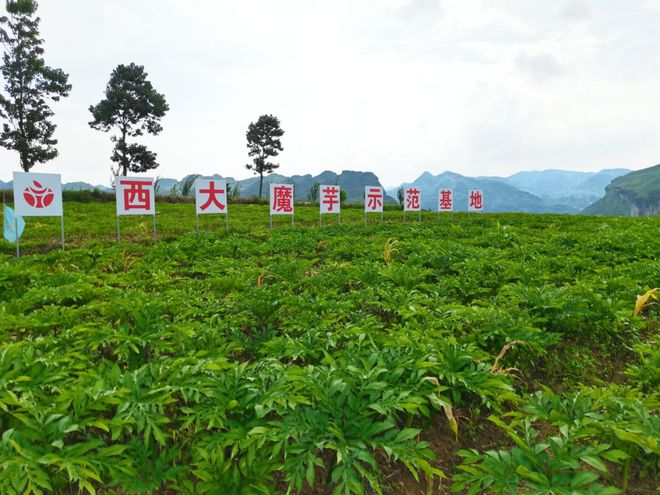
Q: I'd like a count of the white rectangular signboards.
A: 9